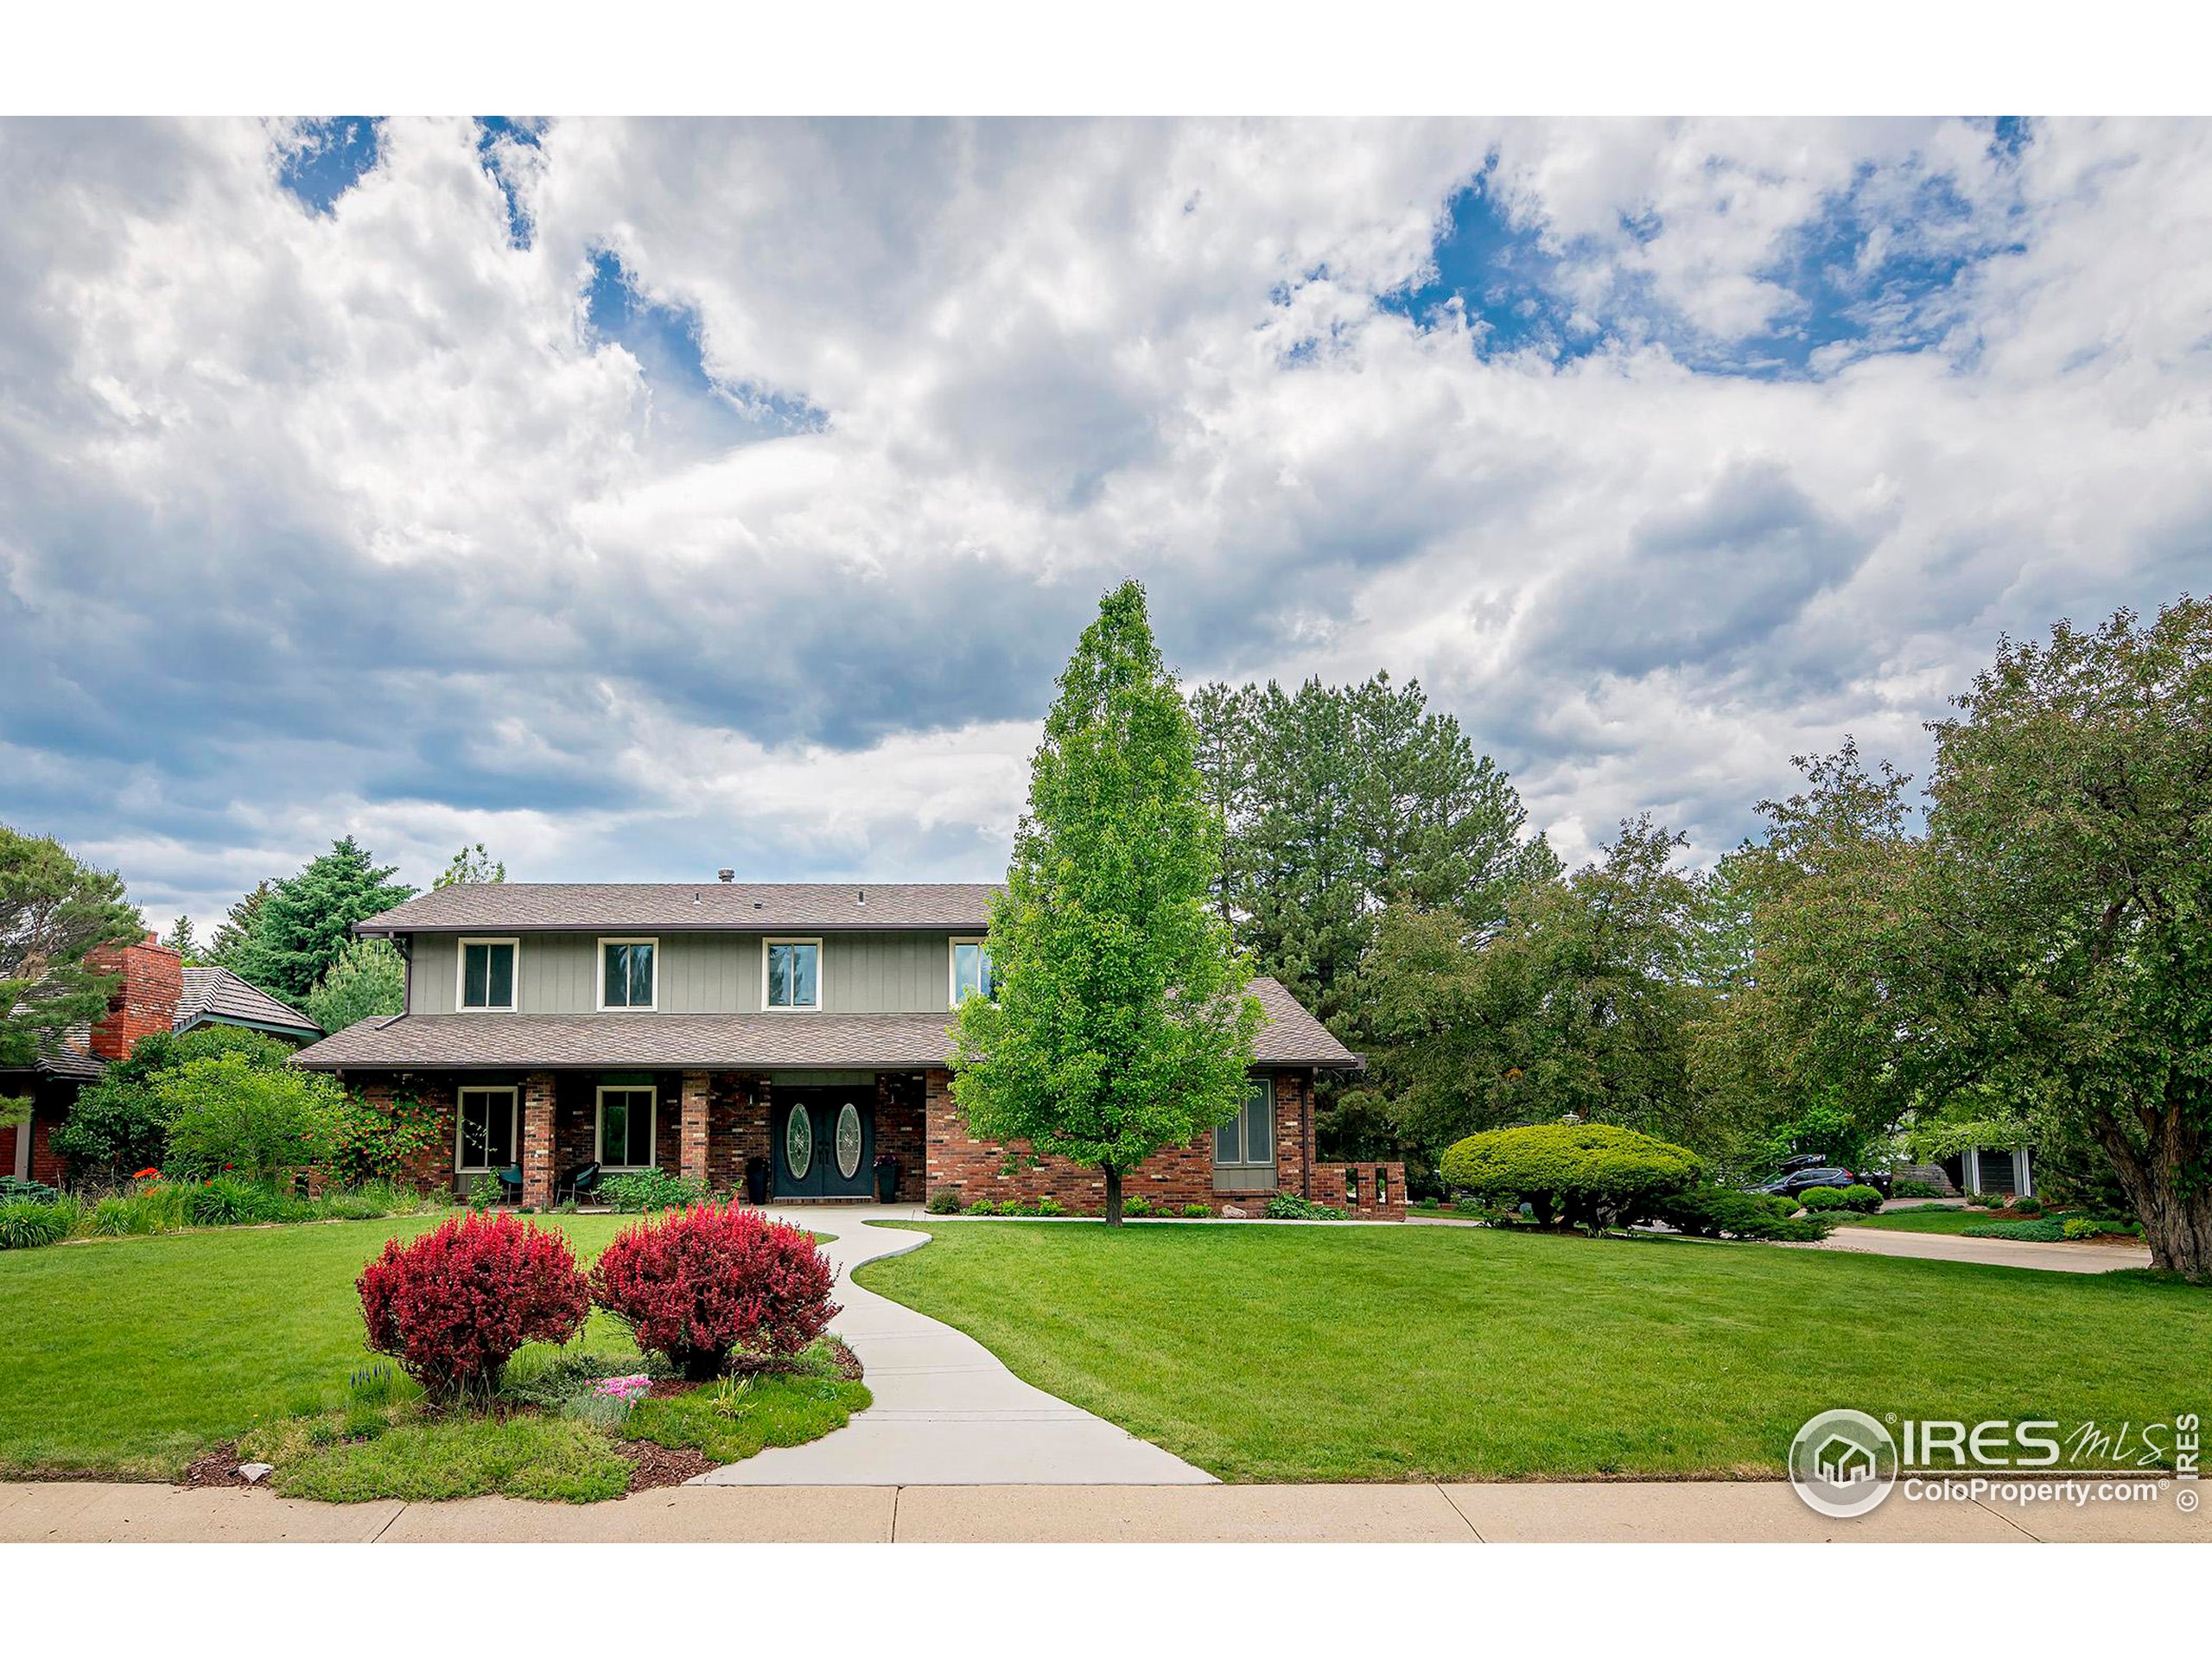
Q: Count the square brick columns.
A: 2